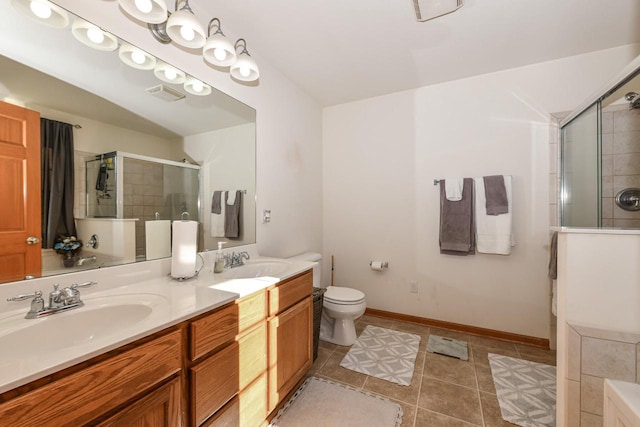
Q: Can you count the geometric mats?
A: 2